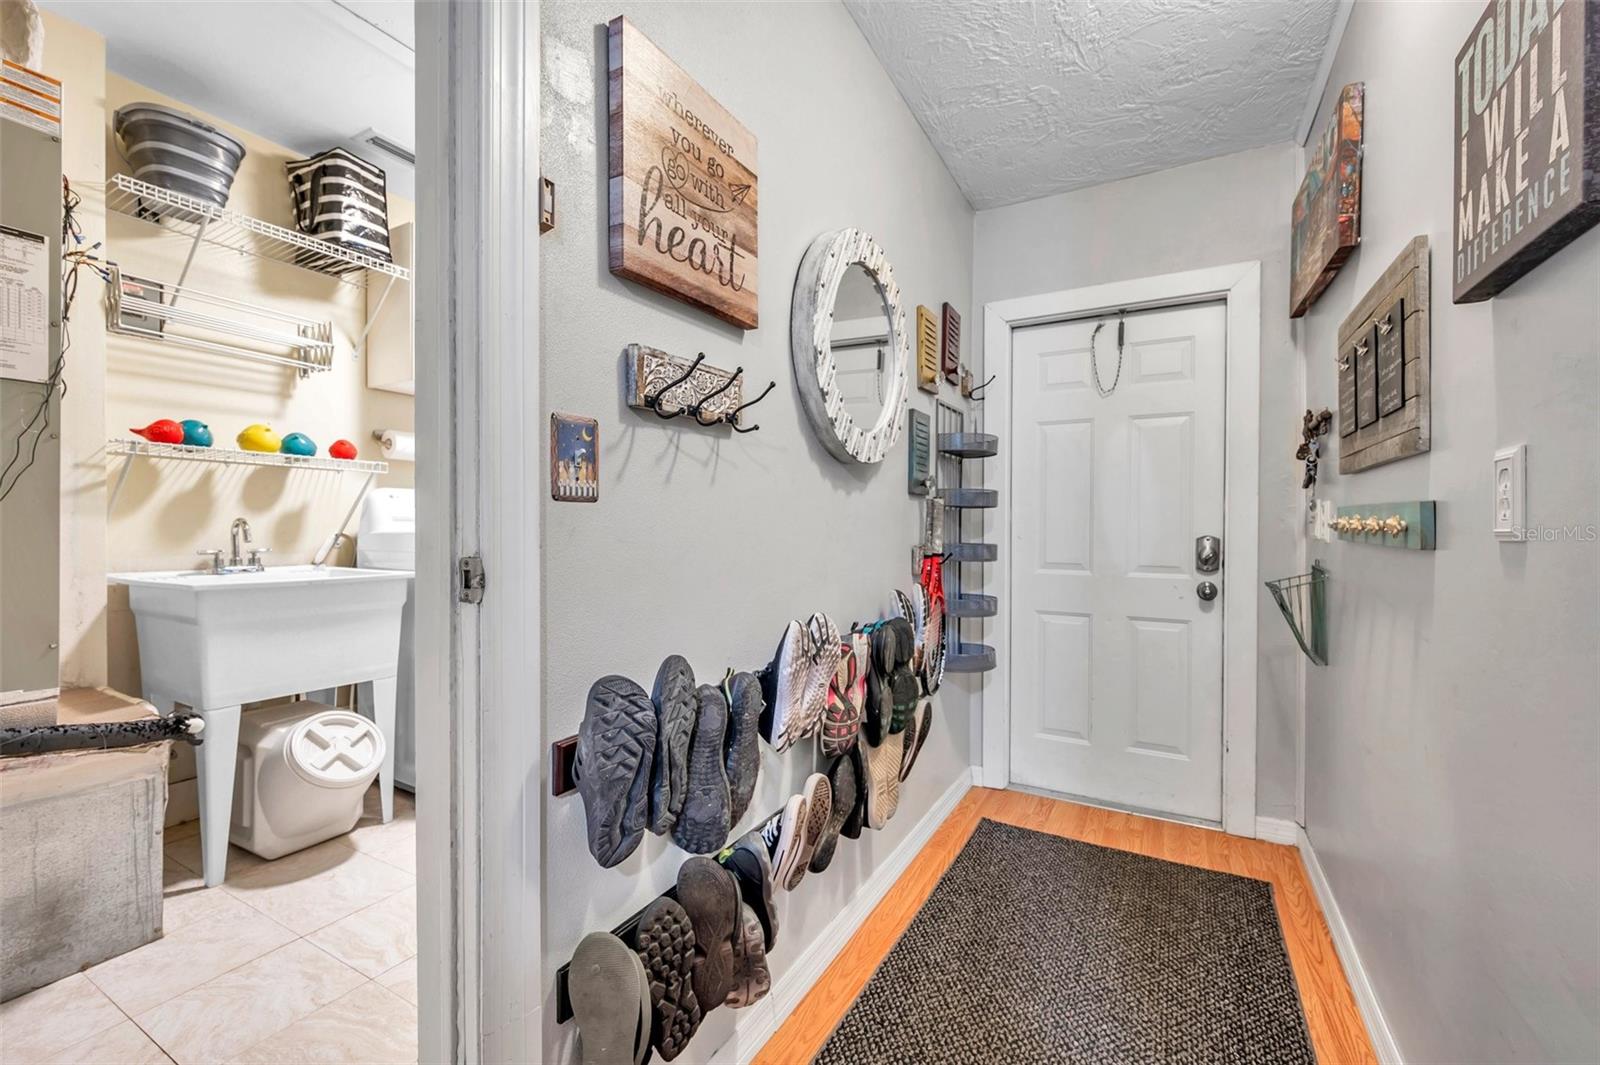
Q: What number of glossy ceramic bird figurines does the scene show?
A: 5